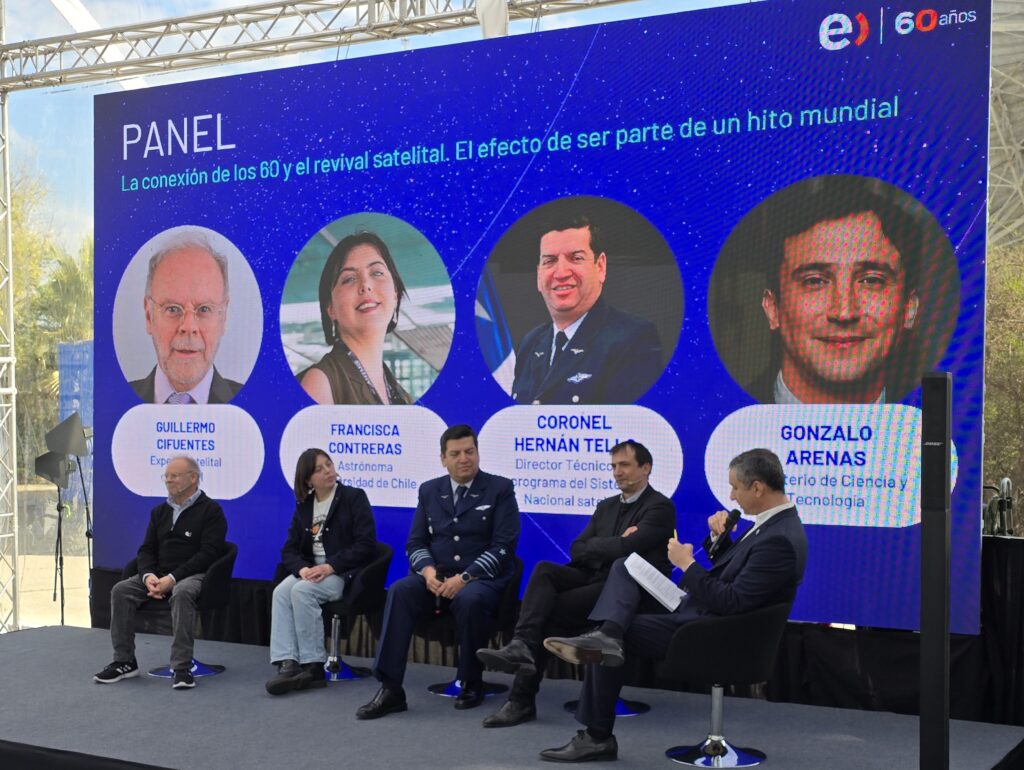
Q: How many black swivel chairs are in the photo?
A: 5